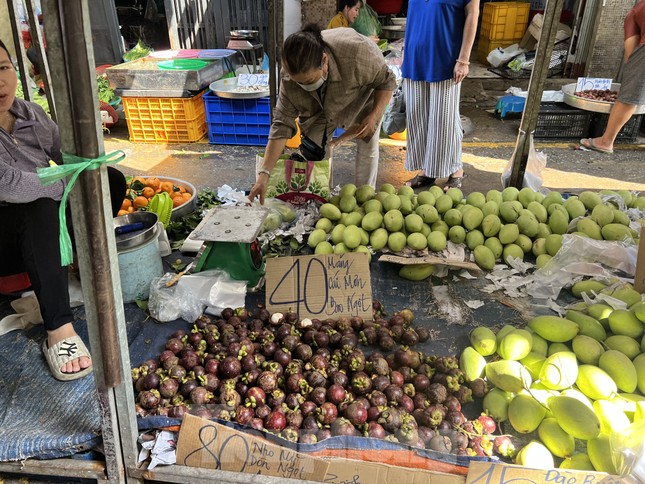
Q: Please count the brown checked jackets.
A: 1